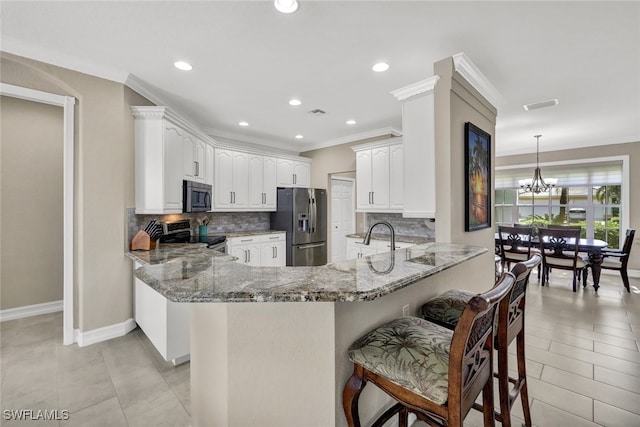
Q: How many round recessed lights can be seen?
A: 7